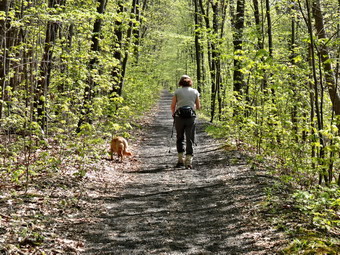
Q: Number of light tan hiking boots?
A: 2